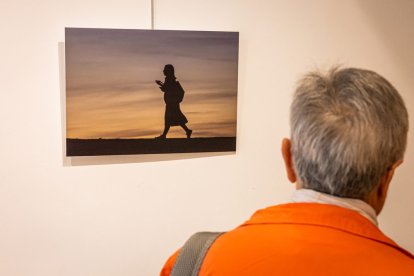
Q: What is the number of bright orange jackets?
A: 1